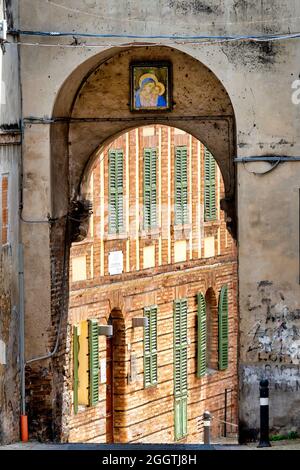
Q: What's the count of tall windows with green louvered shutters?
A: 8